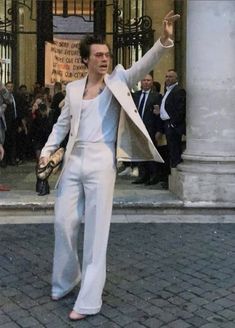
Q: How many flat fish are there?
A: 0